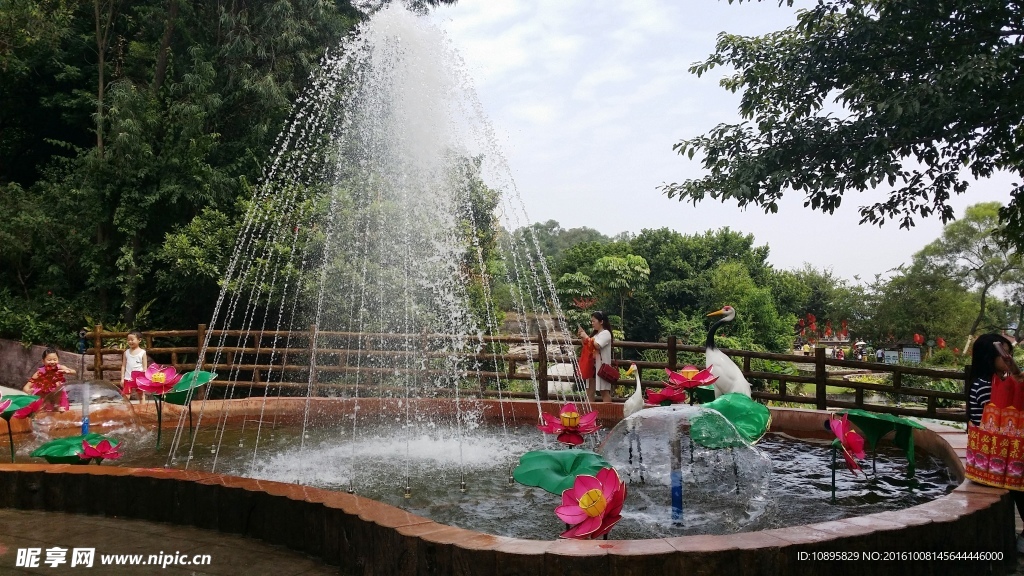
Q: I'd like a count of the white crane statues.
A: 2